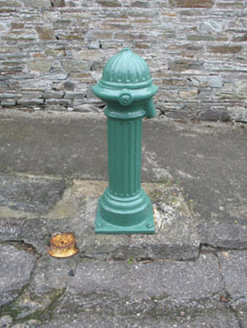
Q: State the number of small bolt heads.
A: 2